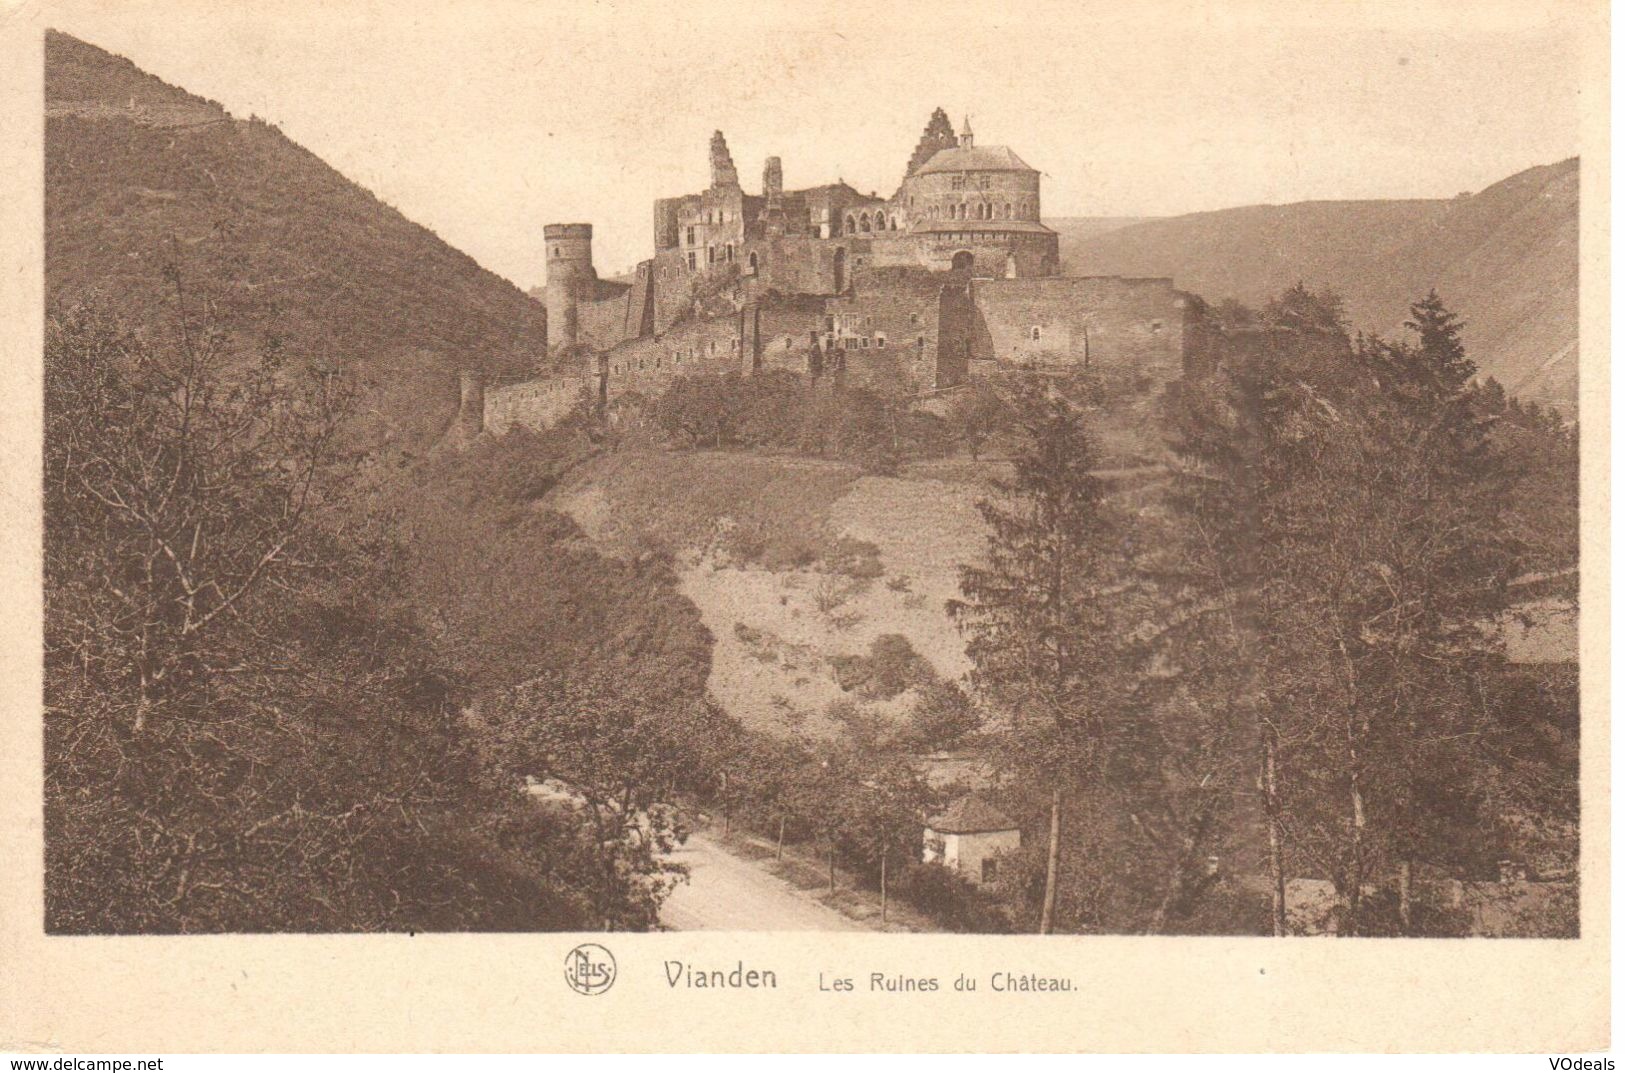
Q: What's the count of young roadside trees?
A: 4